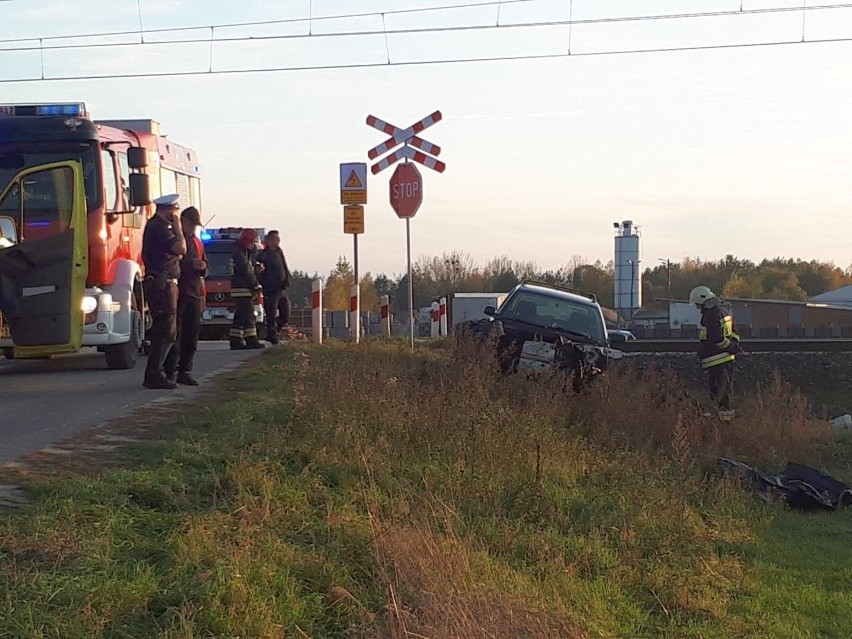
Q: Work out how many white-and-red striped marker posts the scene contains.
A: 5